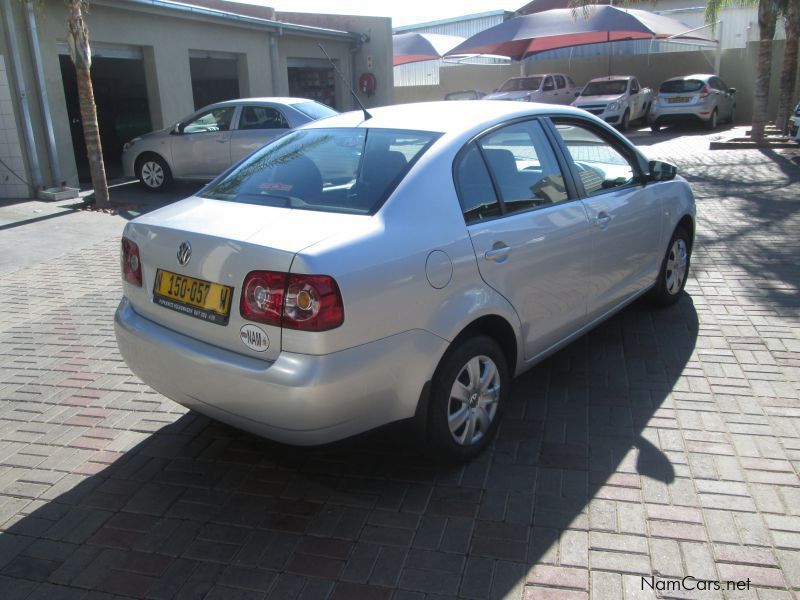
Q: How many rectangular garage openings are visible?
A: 3